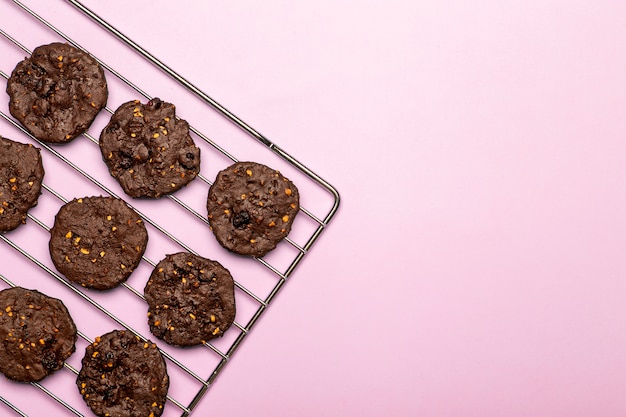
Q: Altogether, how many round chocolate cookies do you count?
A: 8